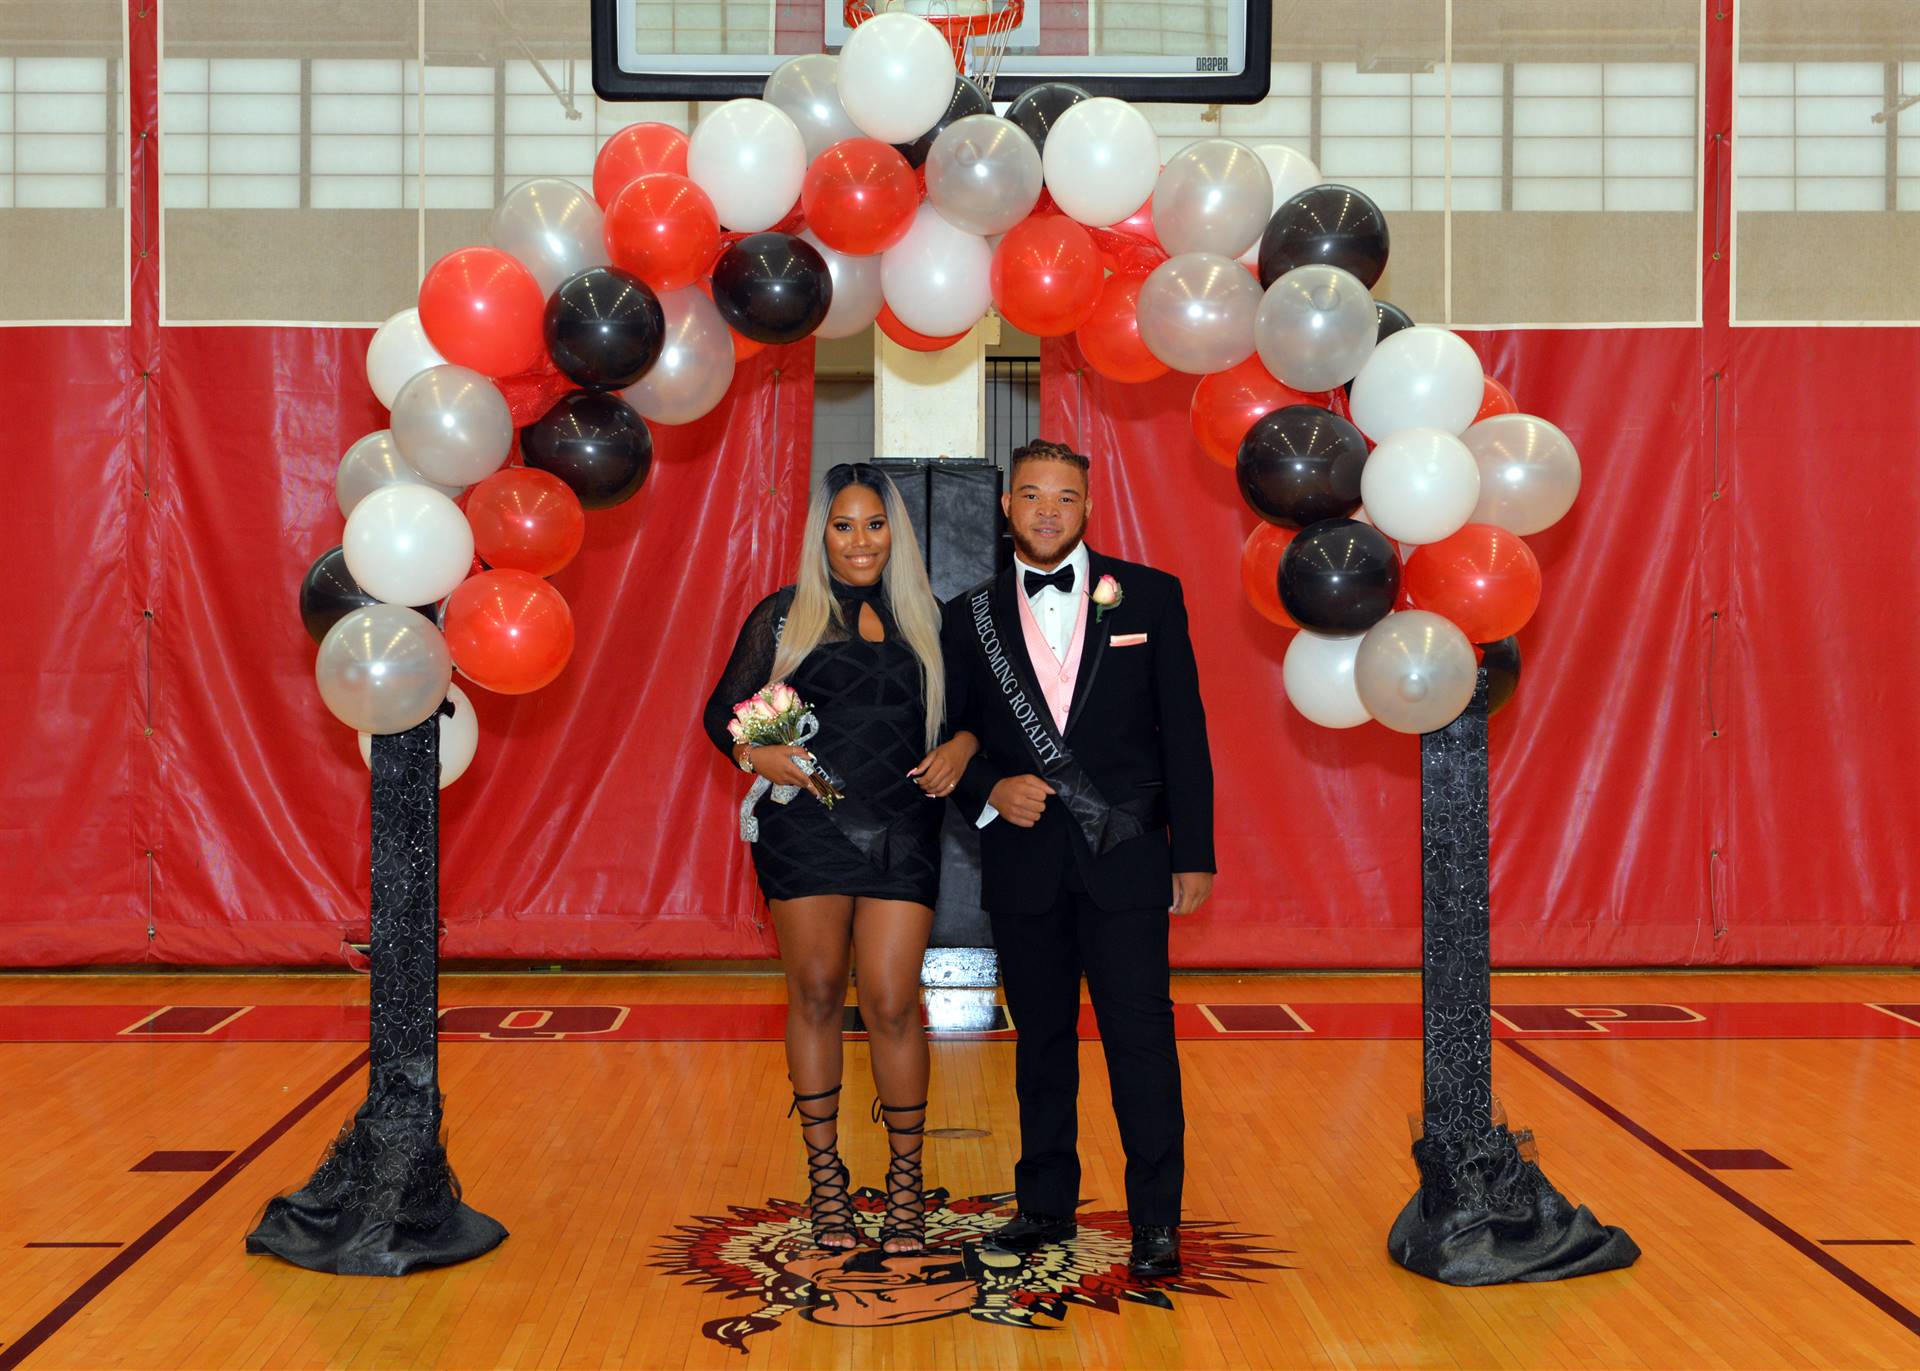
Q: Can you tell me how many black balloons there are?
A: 11